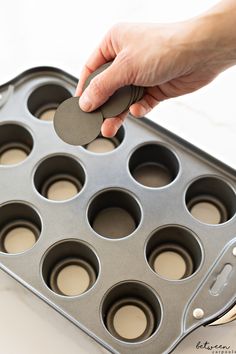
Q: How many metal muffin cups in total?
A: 11